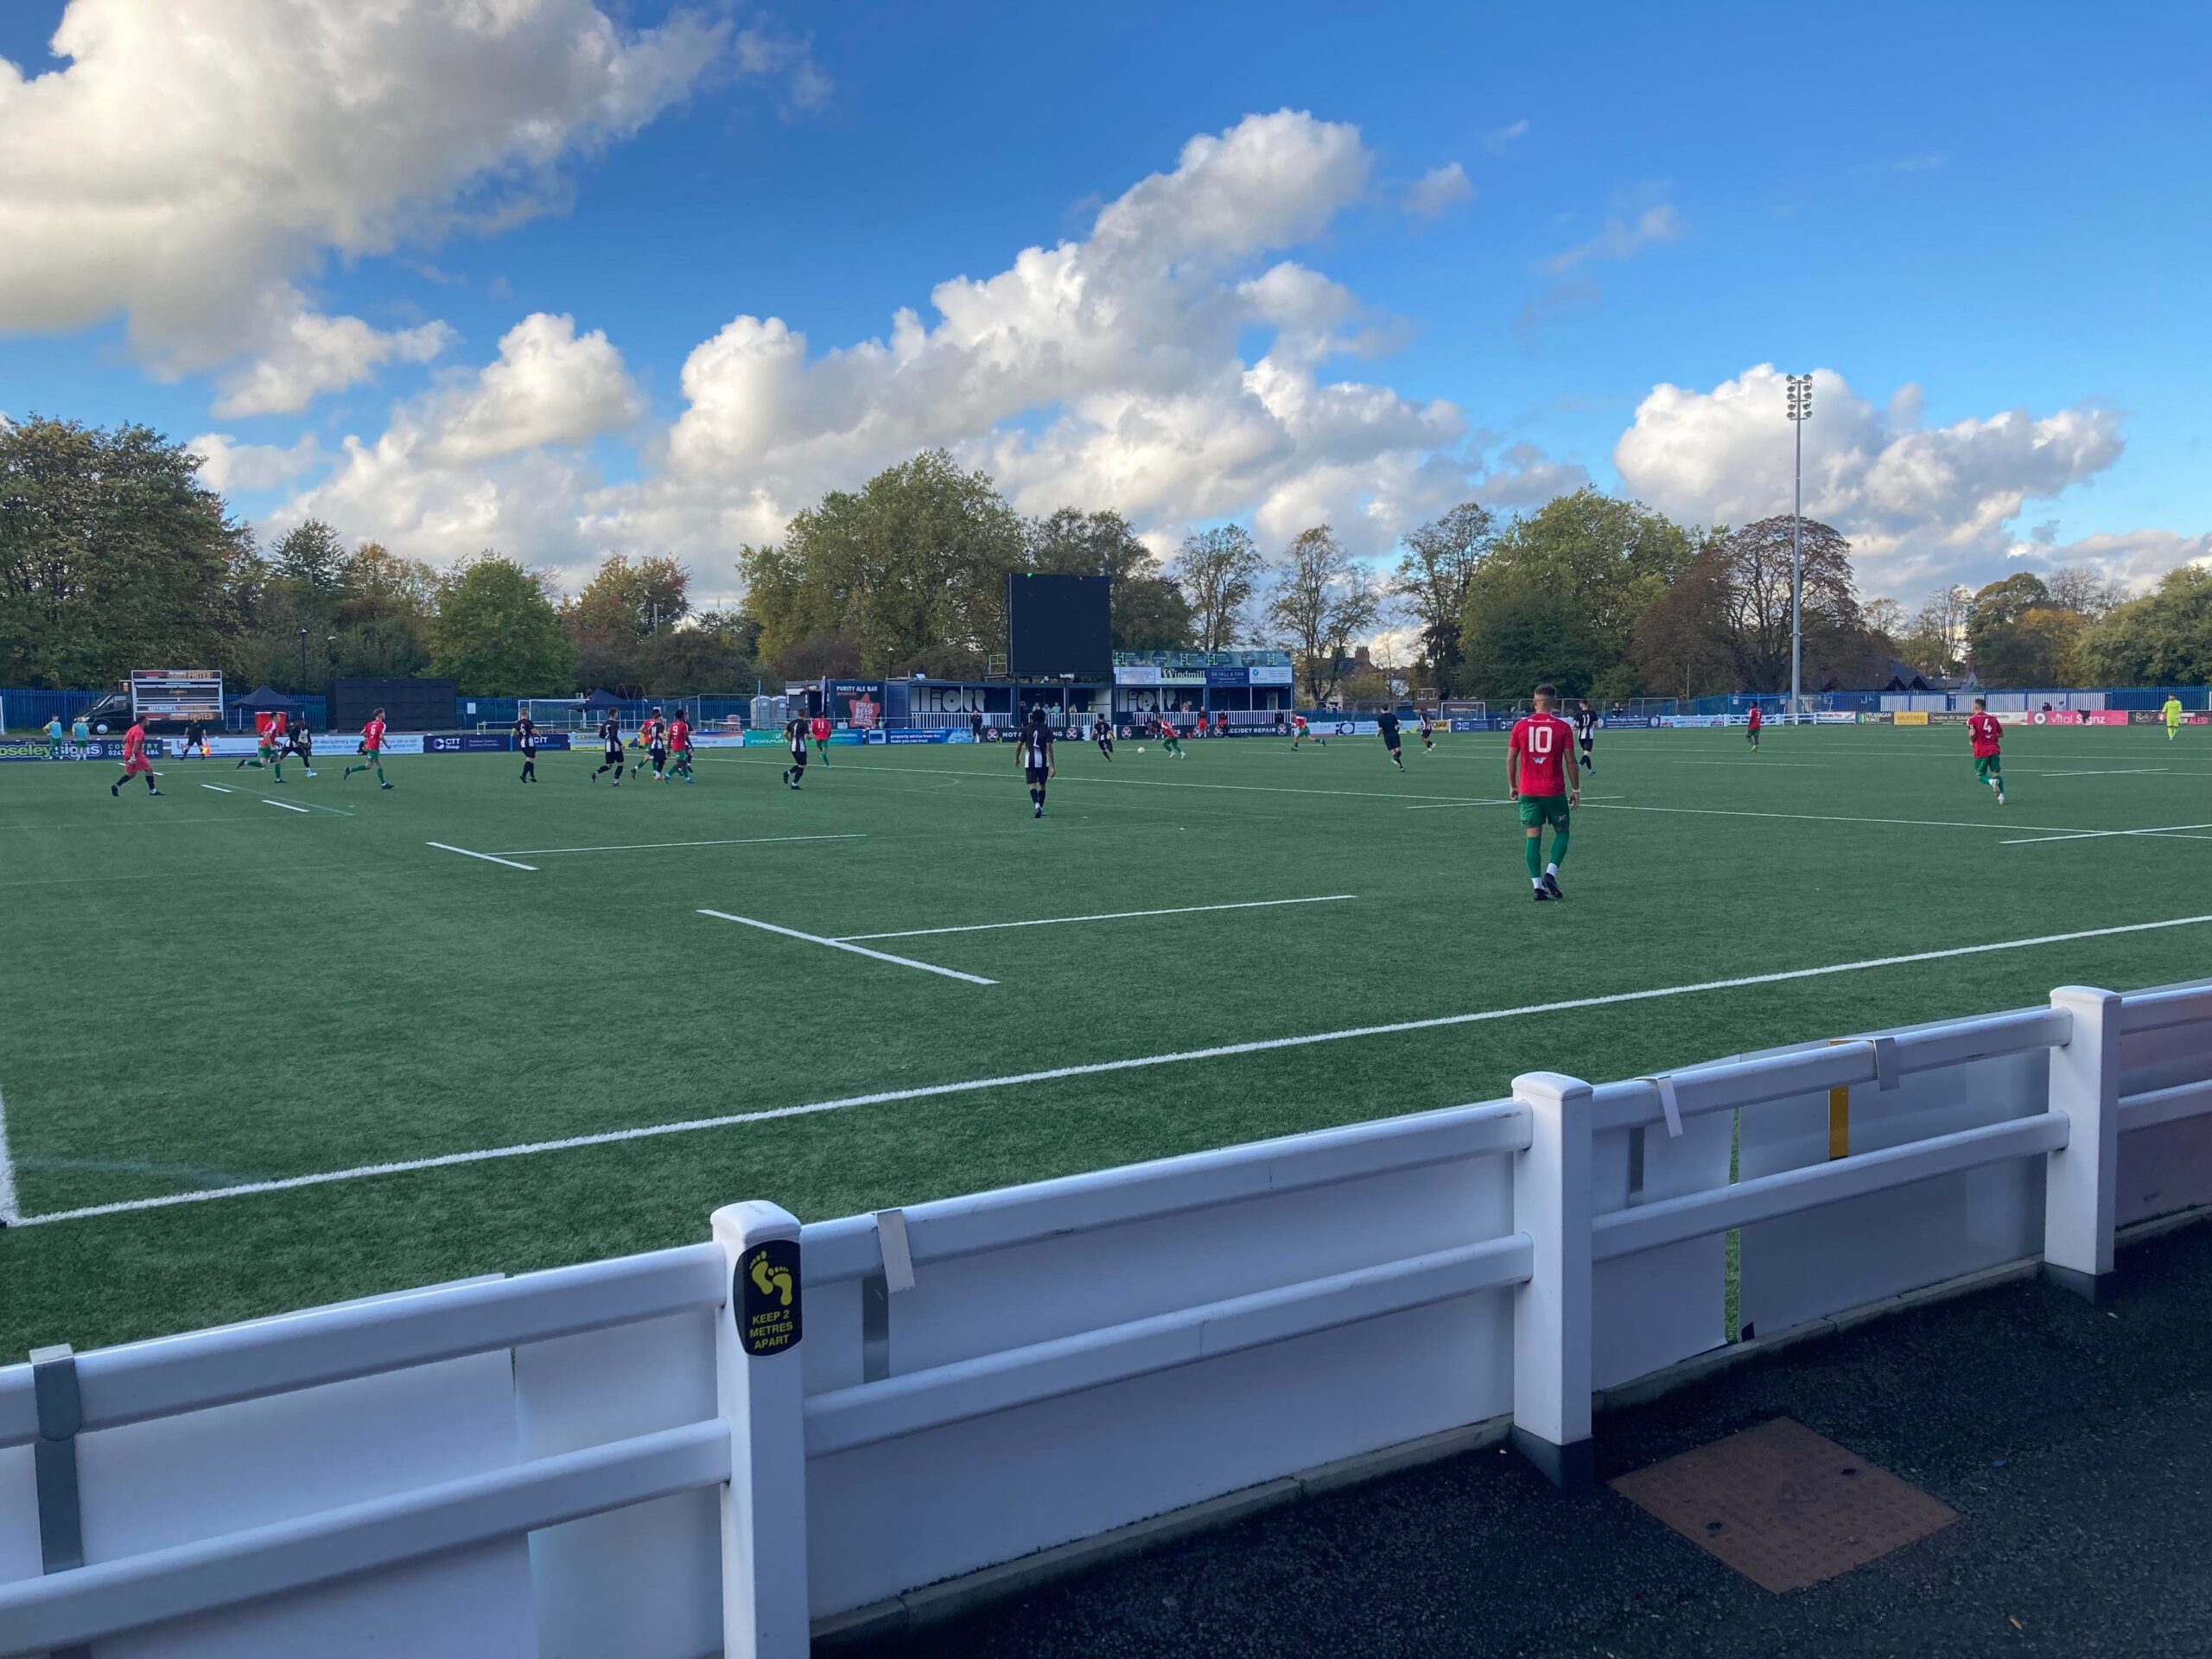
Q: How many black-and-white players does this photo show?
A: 10